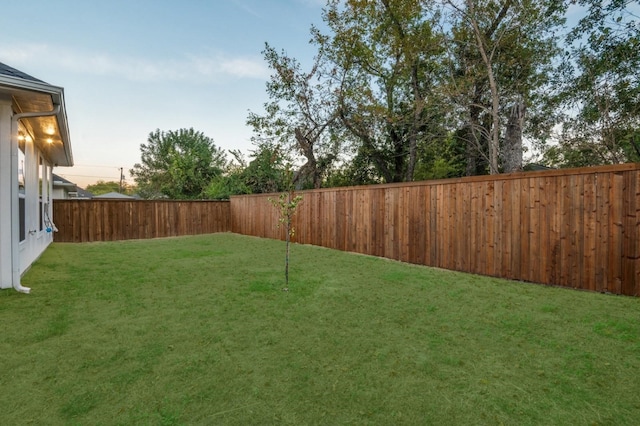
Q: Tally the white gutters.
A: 1